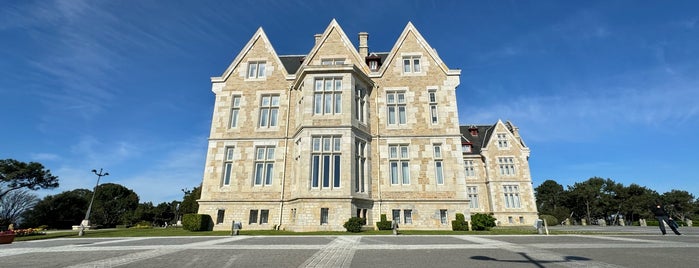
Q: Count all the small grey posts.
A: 4